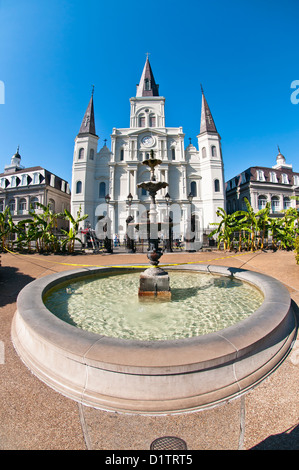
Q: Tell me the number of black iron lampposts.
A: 4